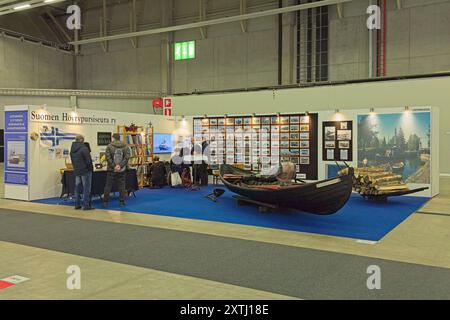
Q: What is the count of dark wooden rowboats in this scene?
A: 1